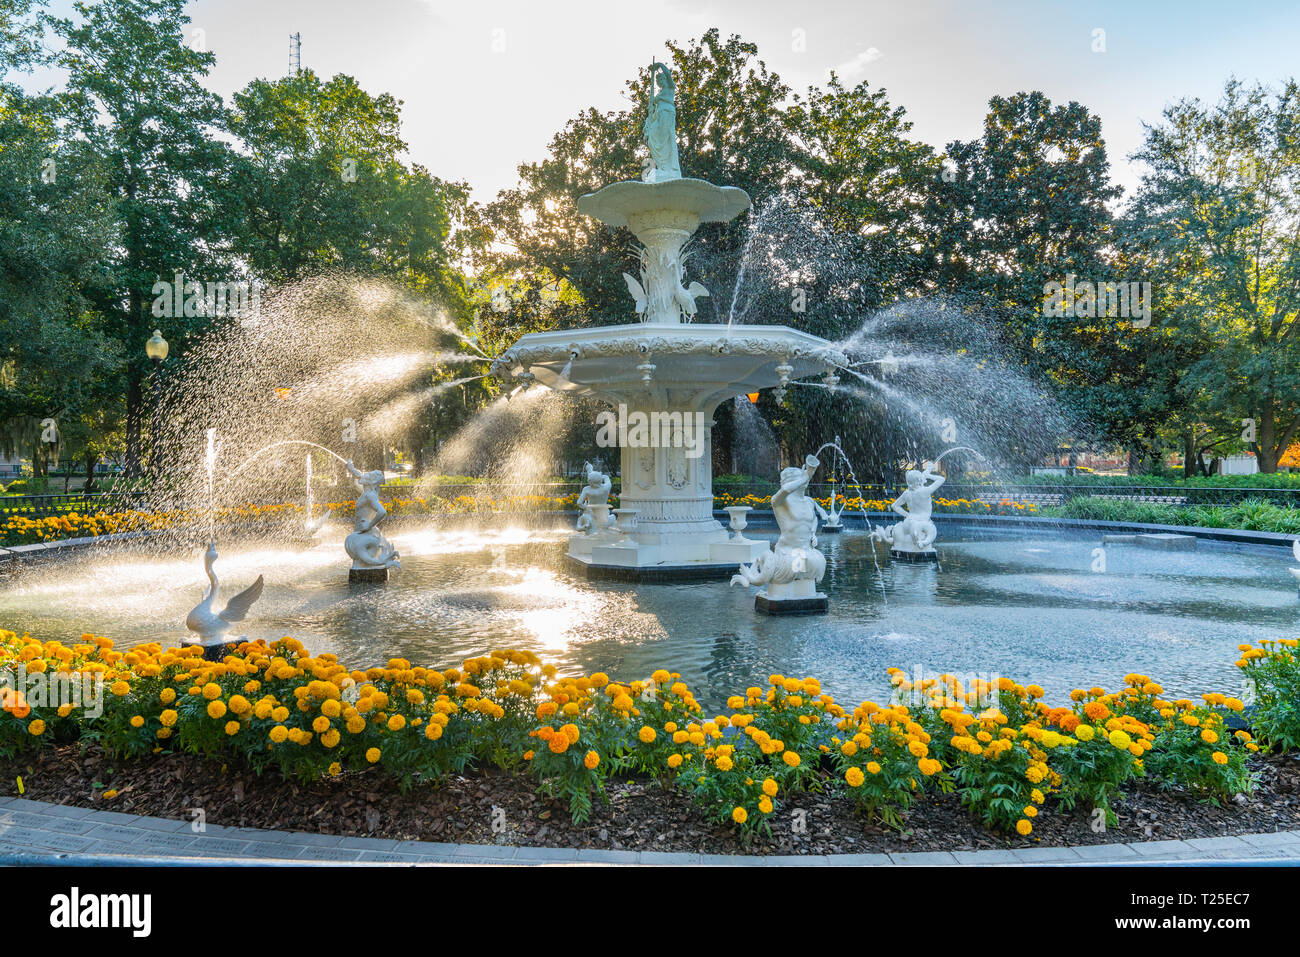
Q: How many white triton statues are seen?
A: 4